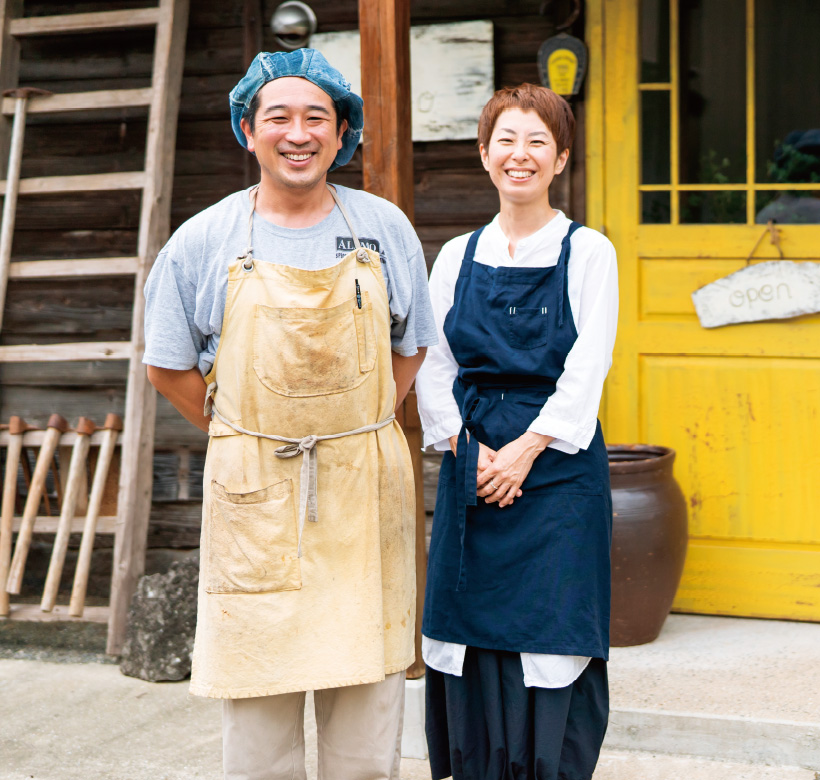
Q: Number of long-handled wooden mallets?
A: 4